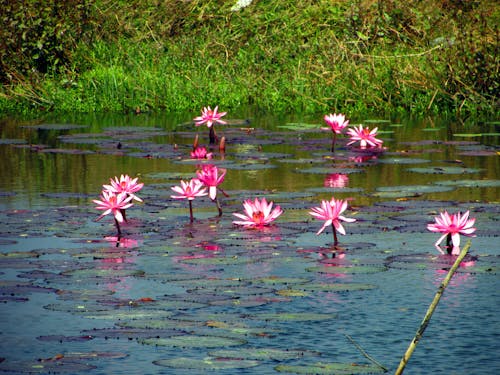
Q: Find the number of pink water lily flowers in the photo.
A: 11